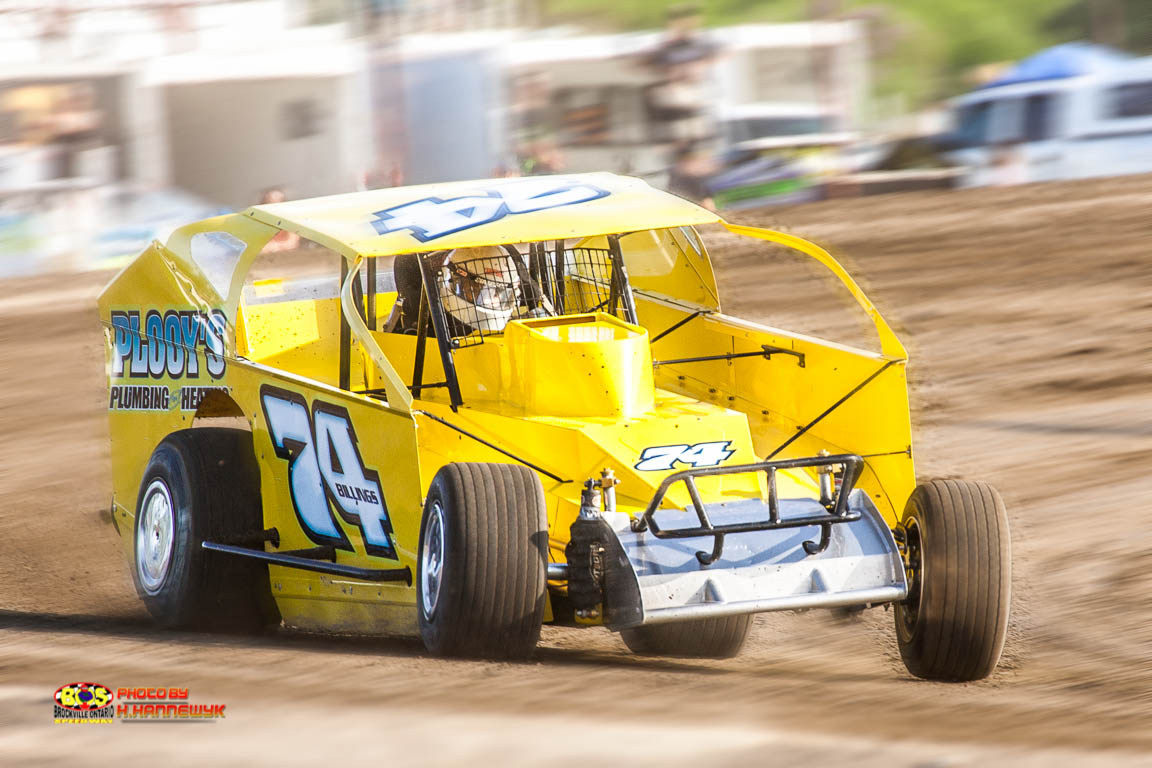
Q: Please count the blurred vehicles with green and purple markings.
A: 1